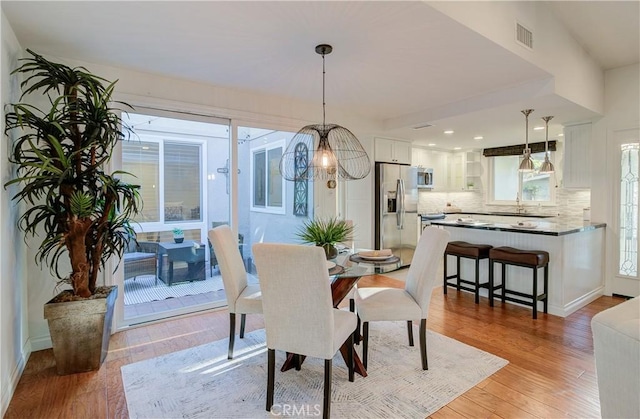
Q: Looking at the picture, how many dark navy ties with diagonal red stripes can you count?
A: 0